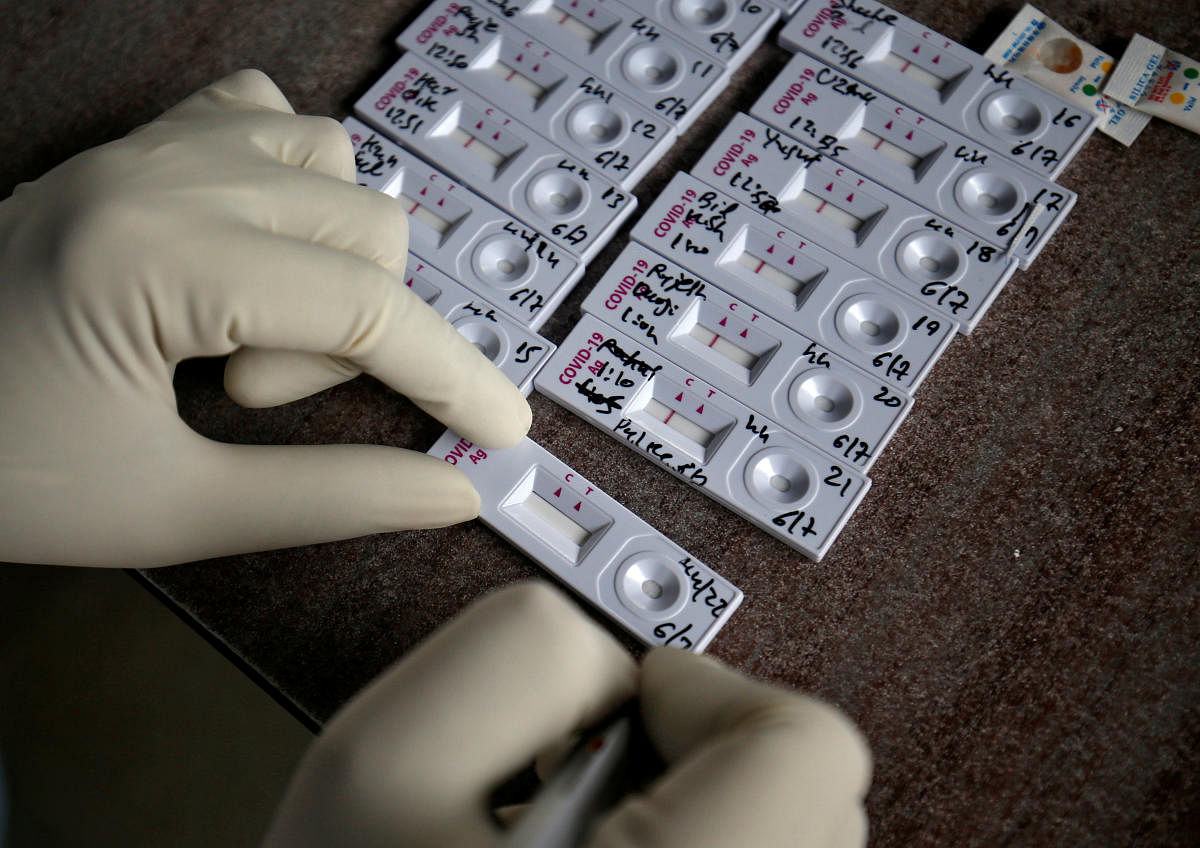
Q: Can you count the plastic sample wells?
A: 13